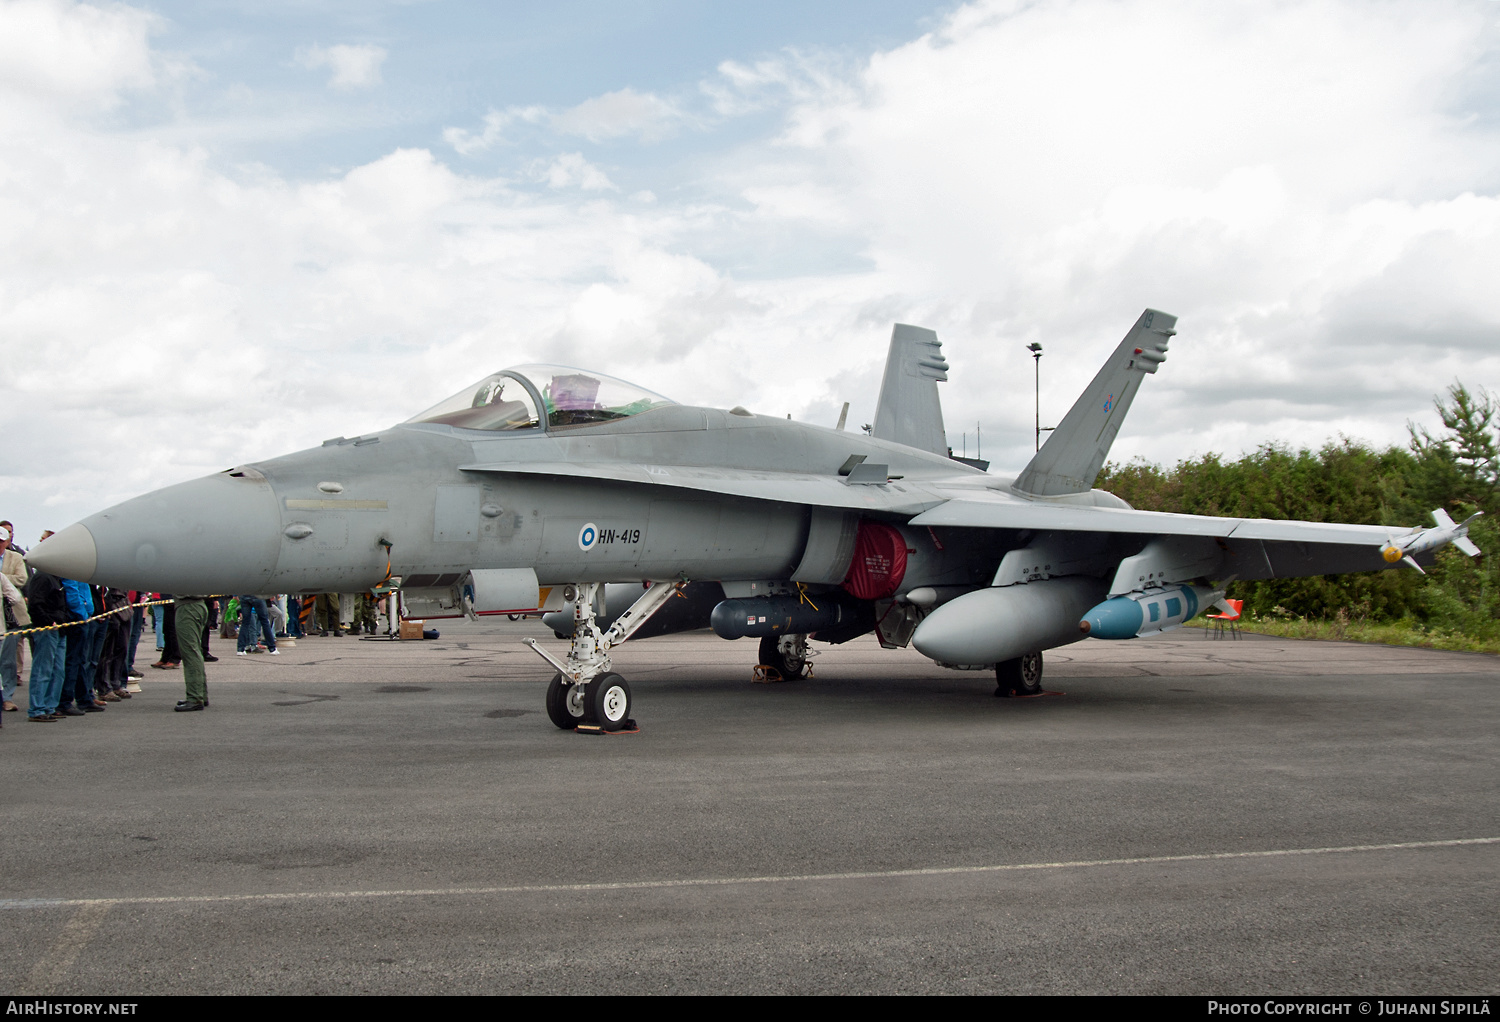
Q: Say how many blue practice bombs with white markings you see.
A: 1